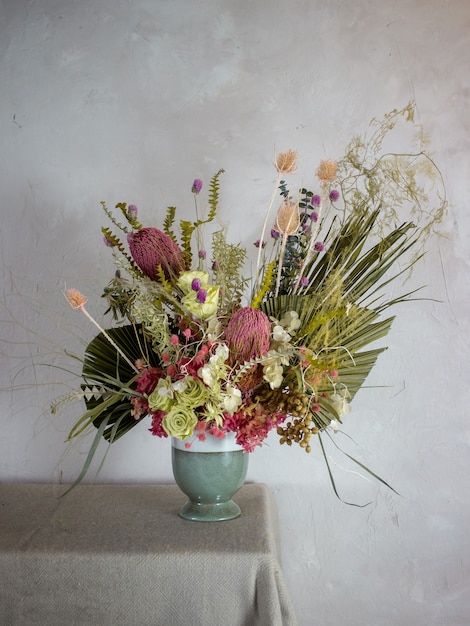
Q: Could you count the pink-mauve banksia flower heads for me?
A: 2